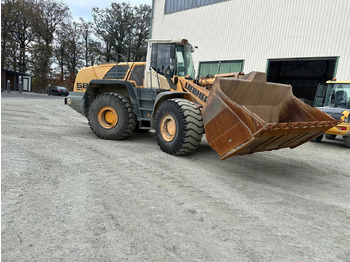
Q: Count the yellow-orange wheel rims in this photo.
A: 2